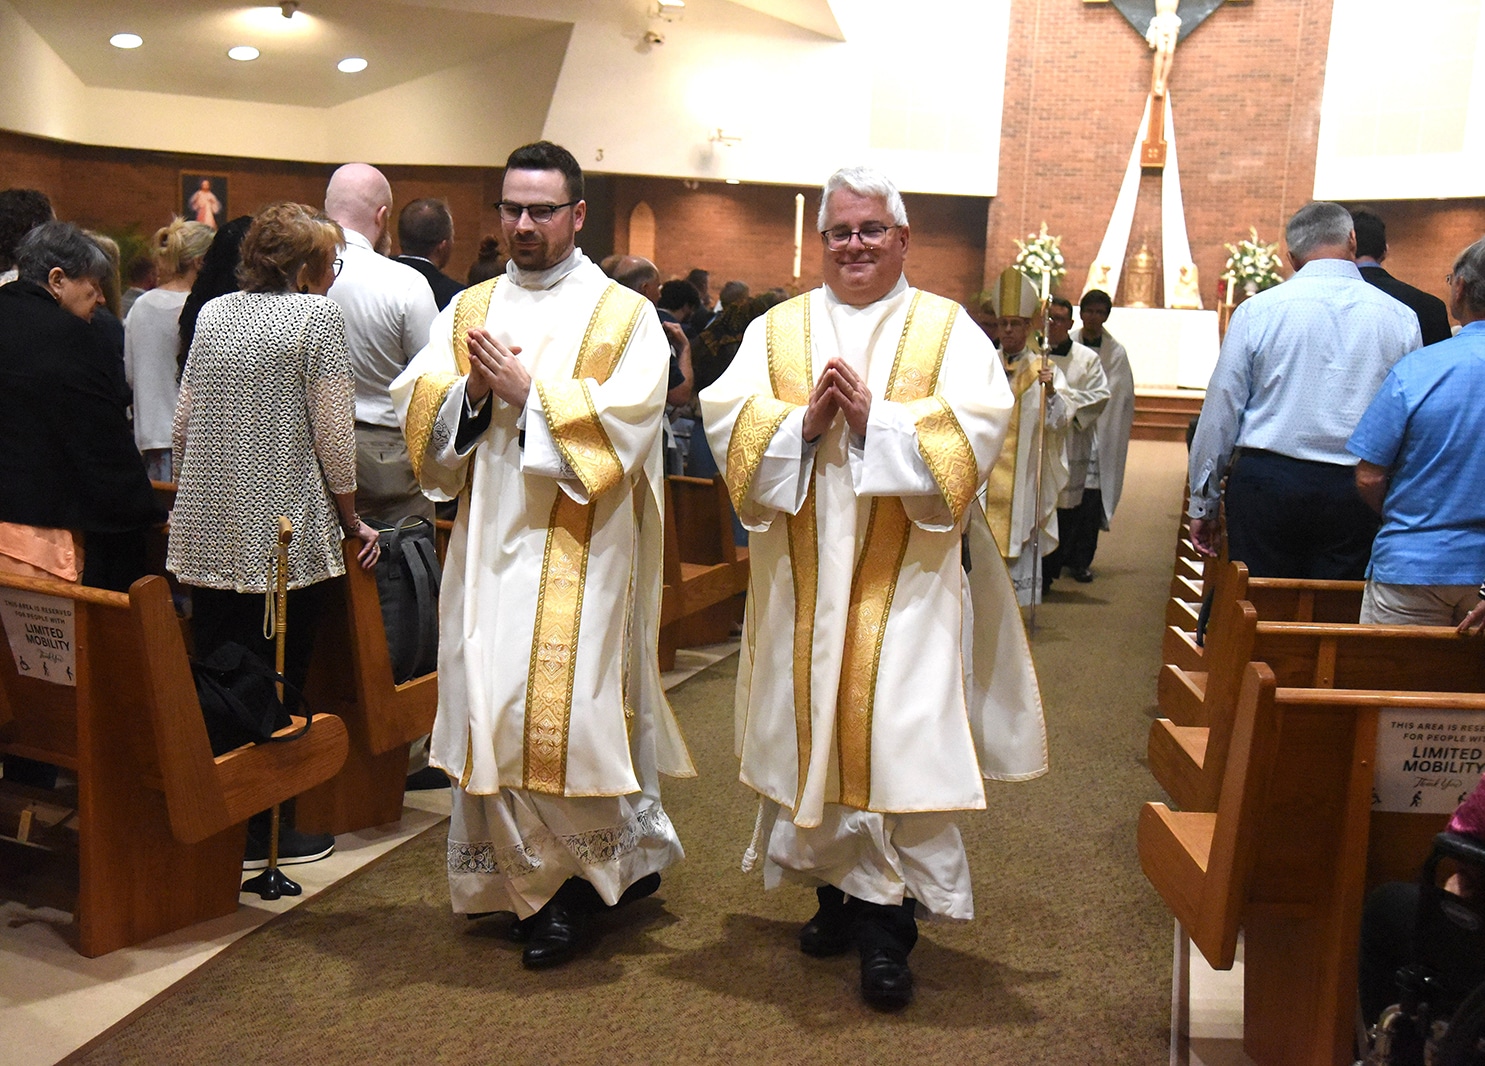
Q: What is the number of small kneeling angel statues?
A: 2